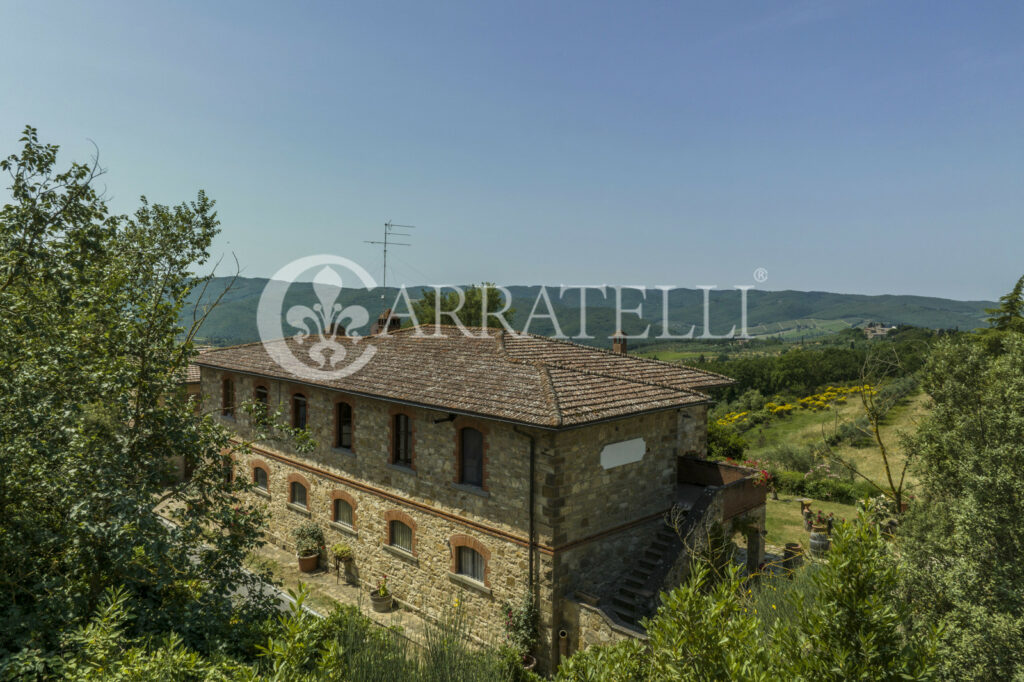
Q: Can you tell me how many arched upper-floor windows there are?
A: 6